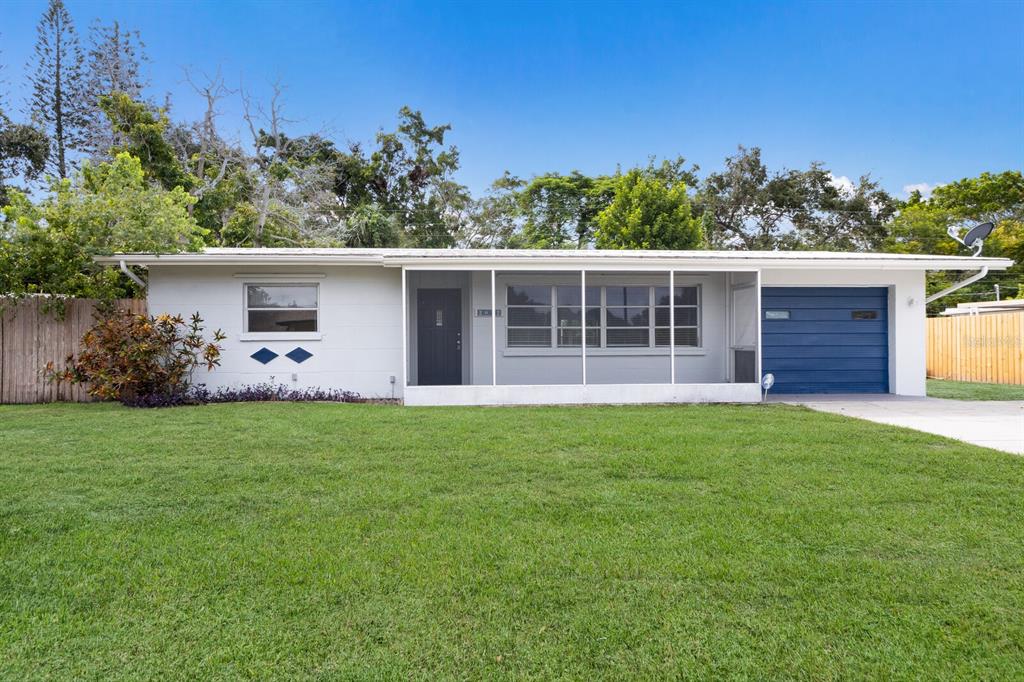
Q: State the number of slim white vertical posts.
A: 5